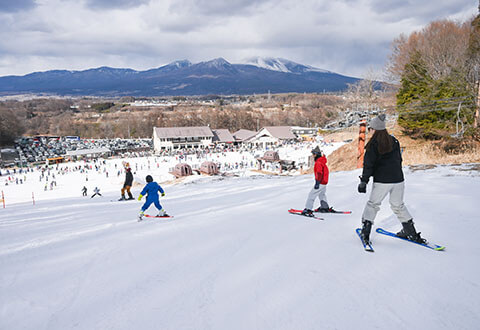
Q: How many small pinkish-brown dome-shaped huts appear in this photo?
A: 3